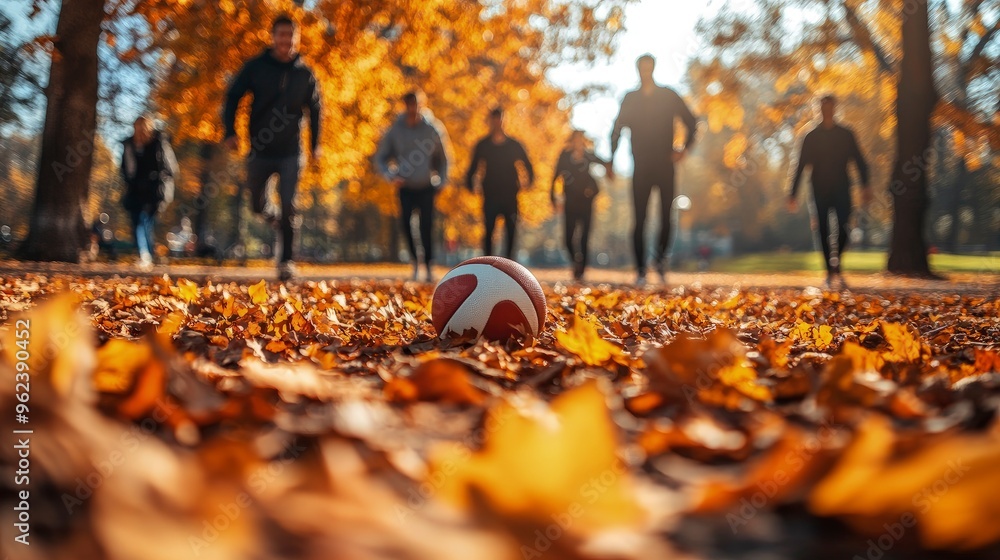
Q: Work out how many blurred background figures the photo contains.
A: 7